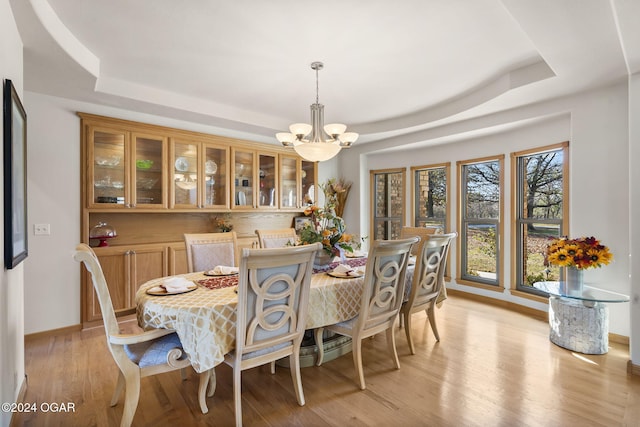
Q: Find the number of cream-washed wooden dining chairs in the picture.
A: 7